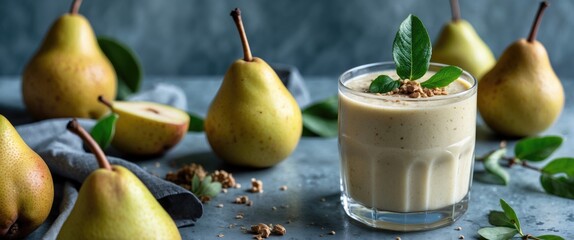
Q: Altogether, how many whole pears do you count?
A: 6